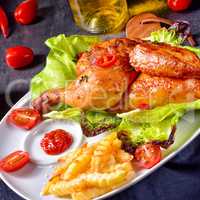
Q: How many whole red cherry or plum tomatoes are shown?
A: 3